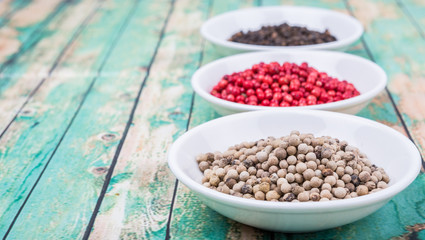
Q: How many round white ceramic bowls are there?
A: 3